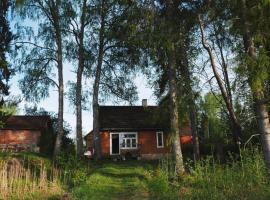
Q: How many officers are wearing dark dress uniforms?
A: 0